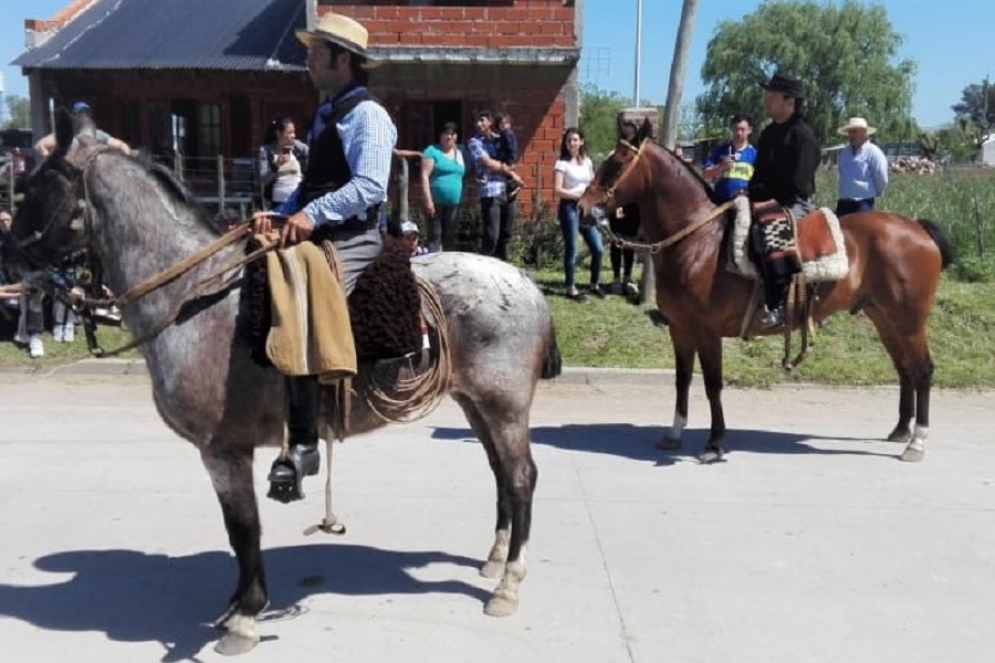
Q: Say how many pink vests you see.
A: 0